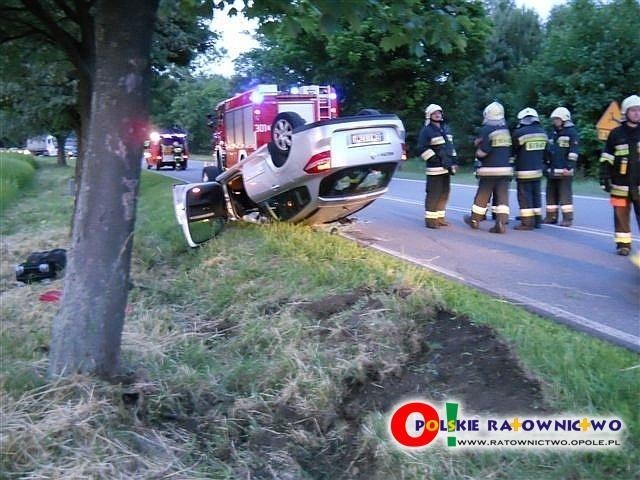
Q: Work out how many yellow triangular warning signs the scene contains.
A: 1